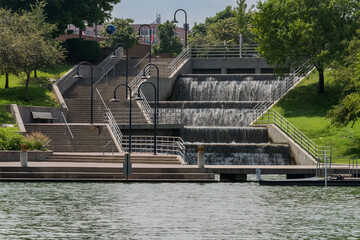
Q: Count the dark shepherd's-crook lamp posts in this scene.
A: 7